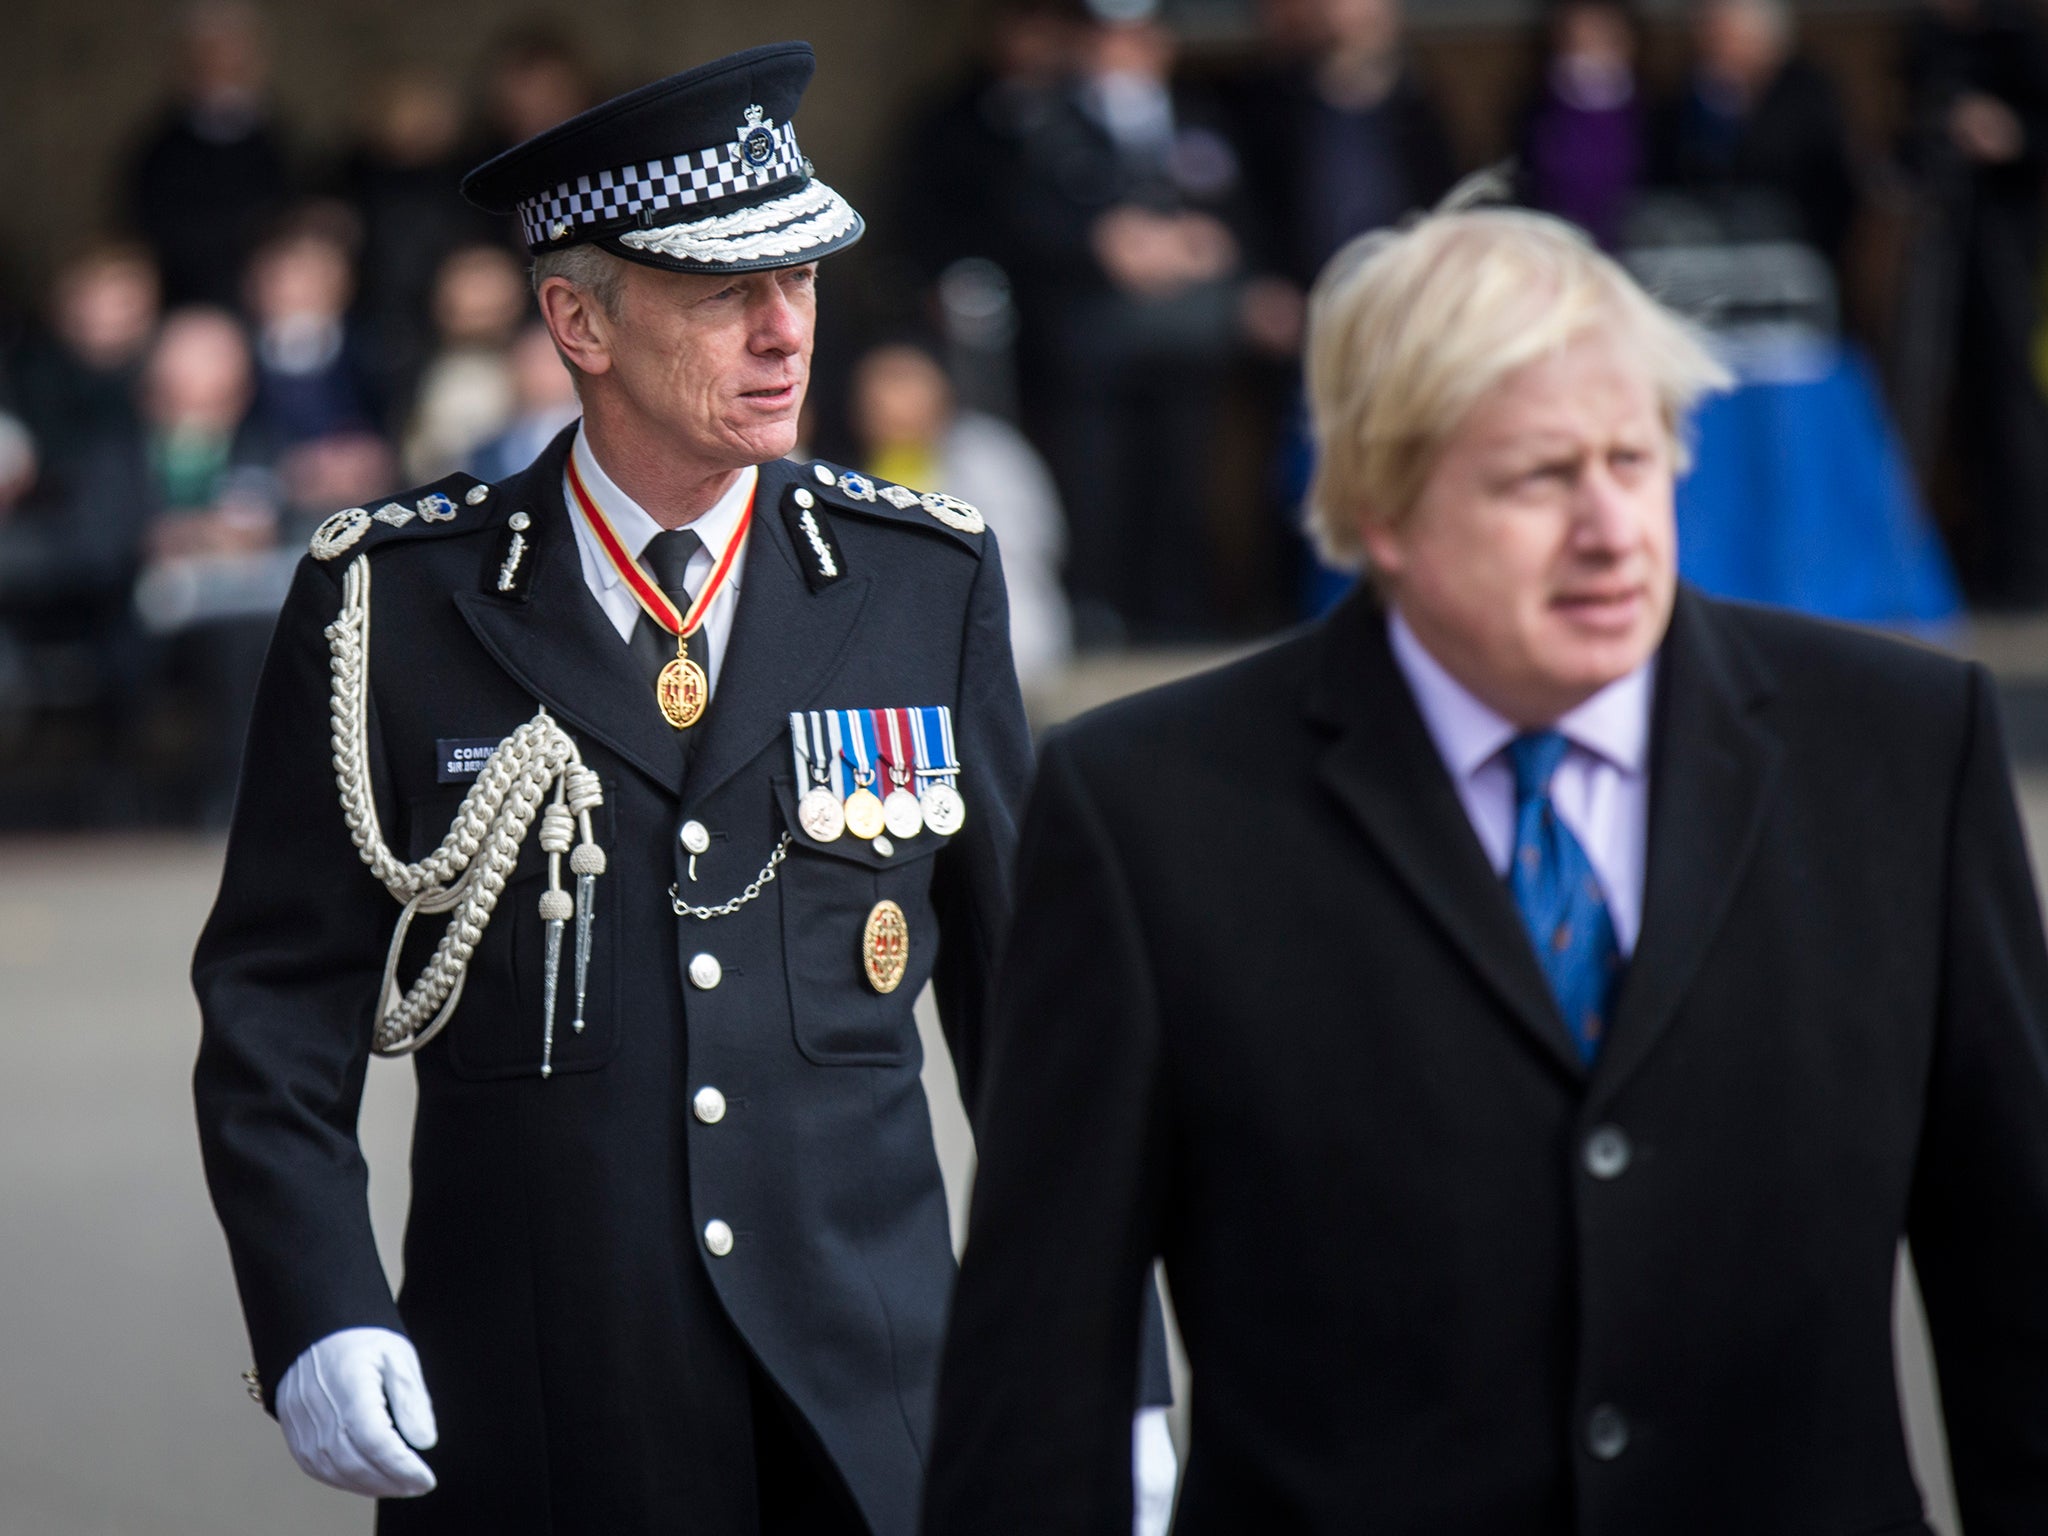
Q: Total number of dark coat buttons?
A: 2